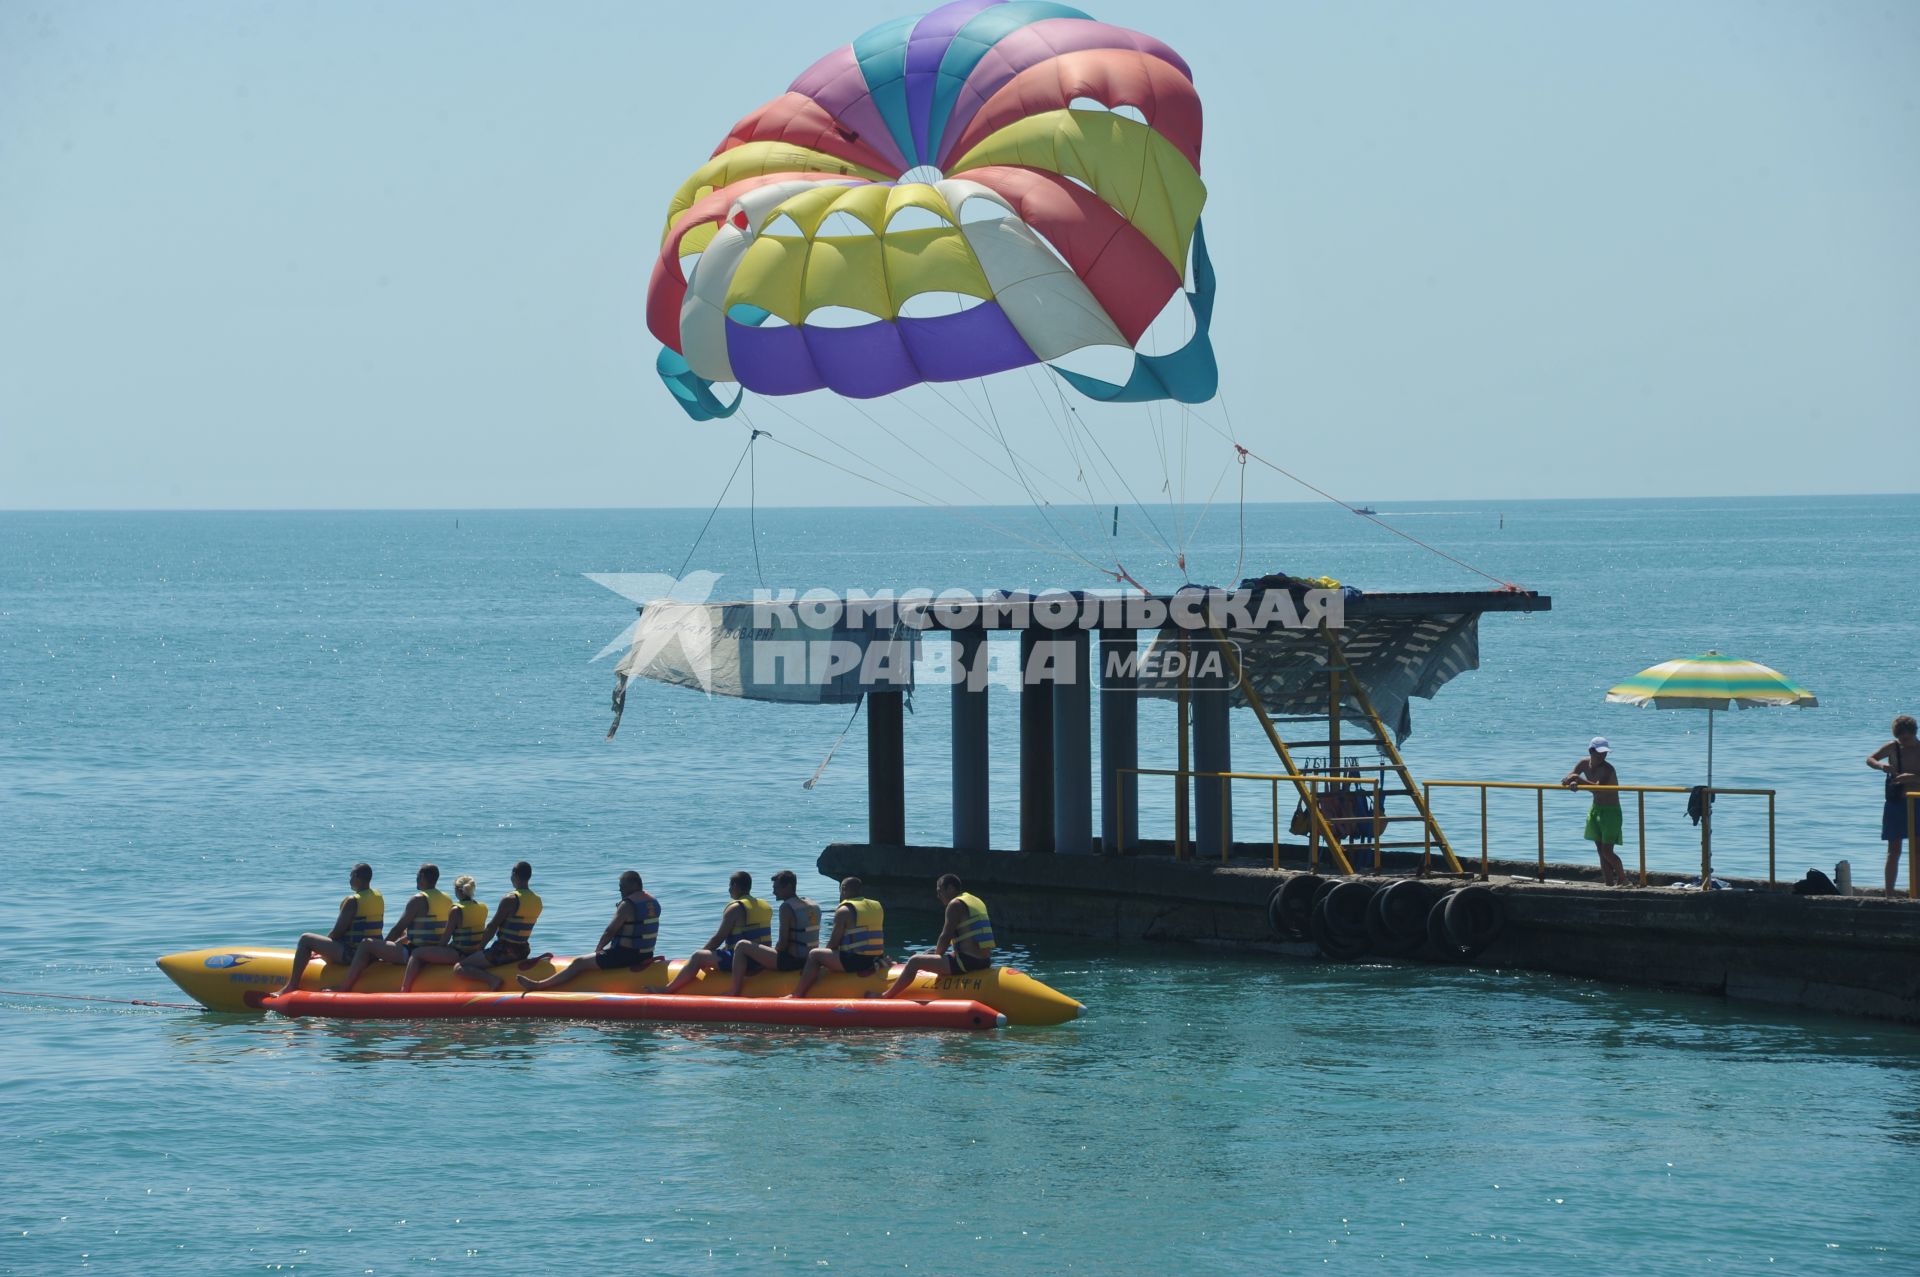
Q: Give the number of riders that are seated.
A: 9